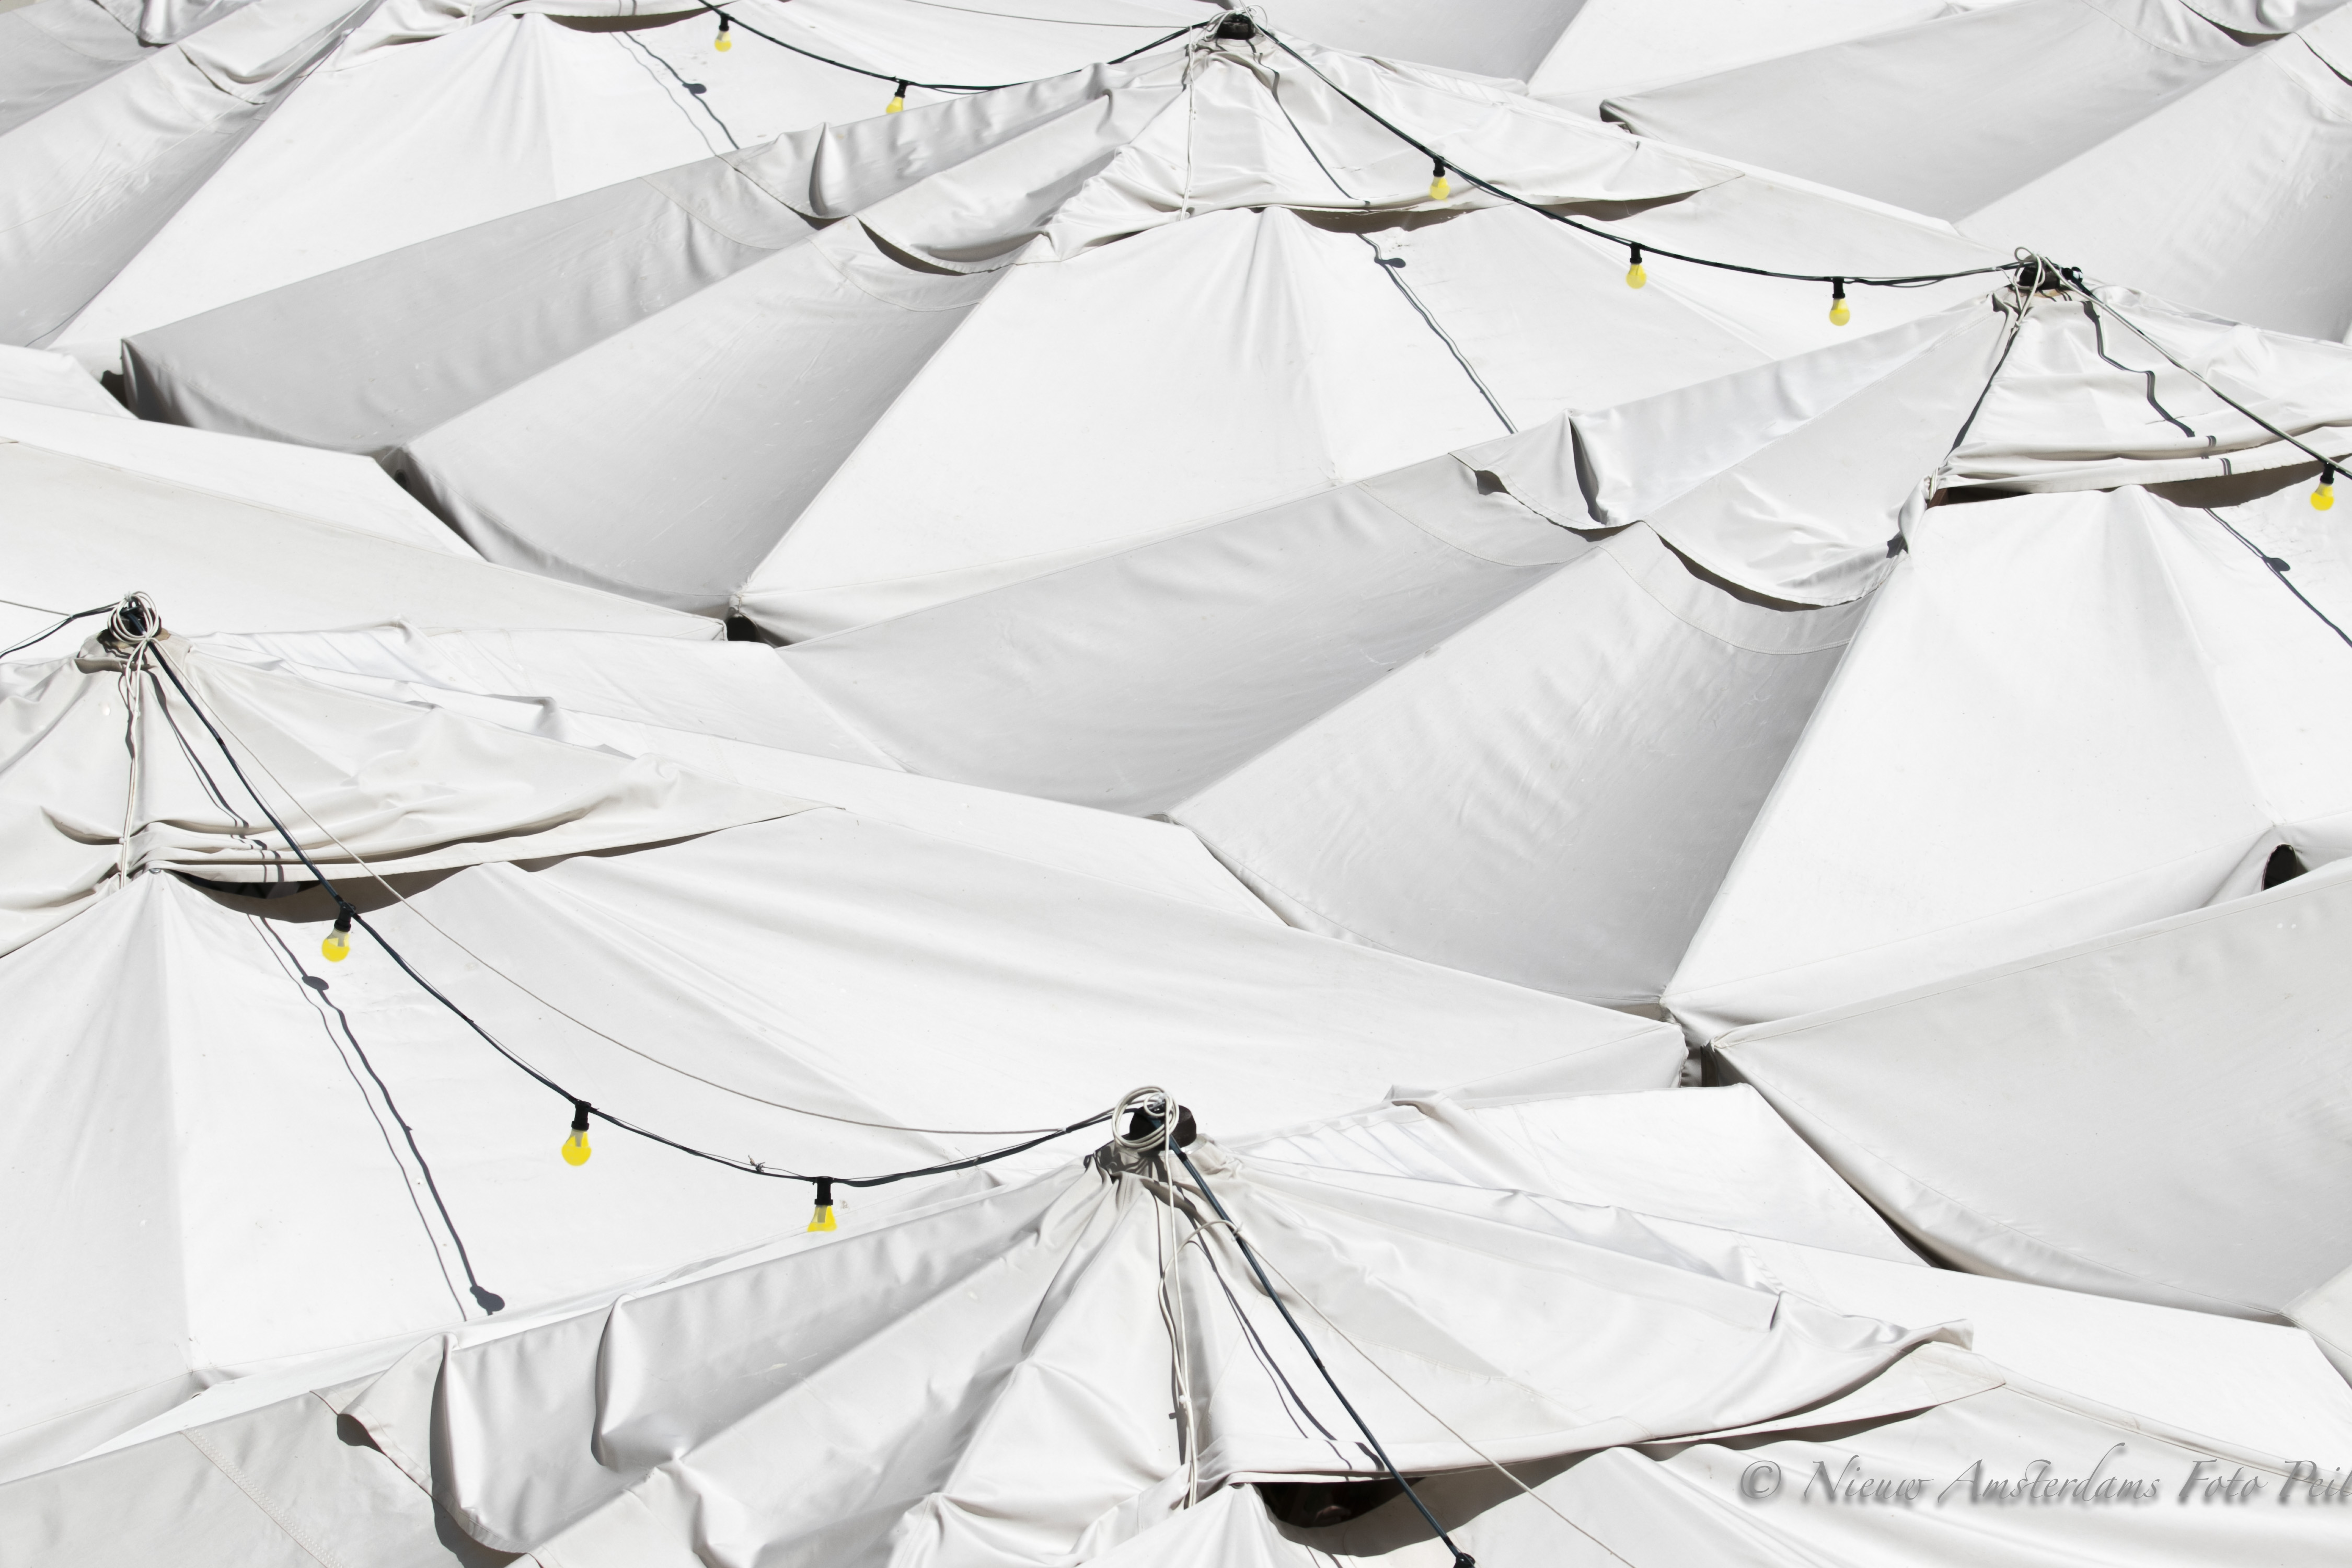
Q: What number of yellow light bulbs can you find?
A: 9